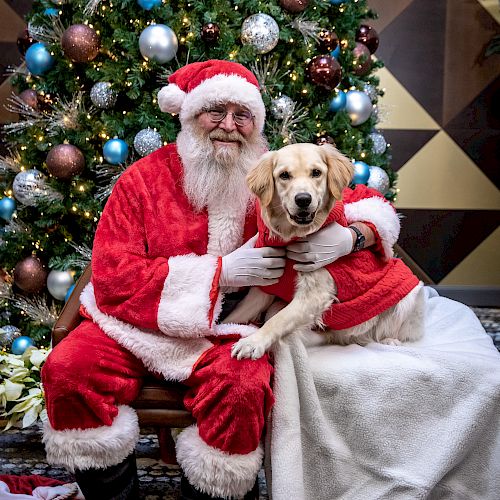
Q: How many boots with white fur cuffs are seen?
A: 2